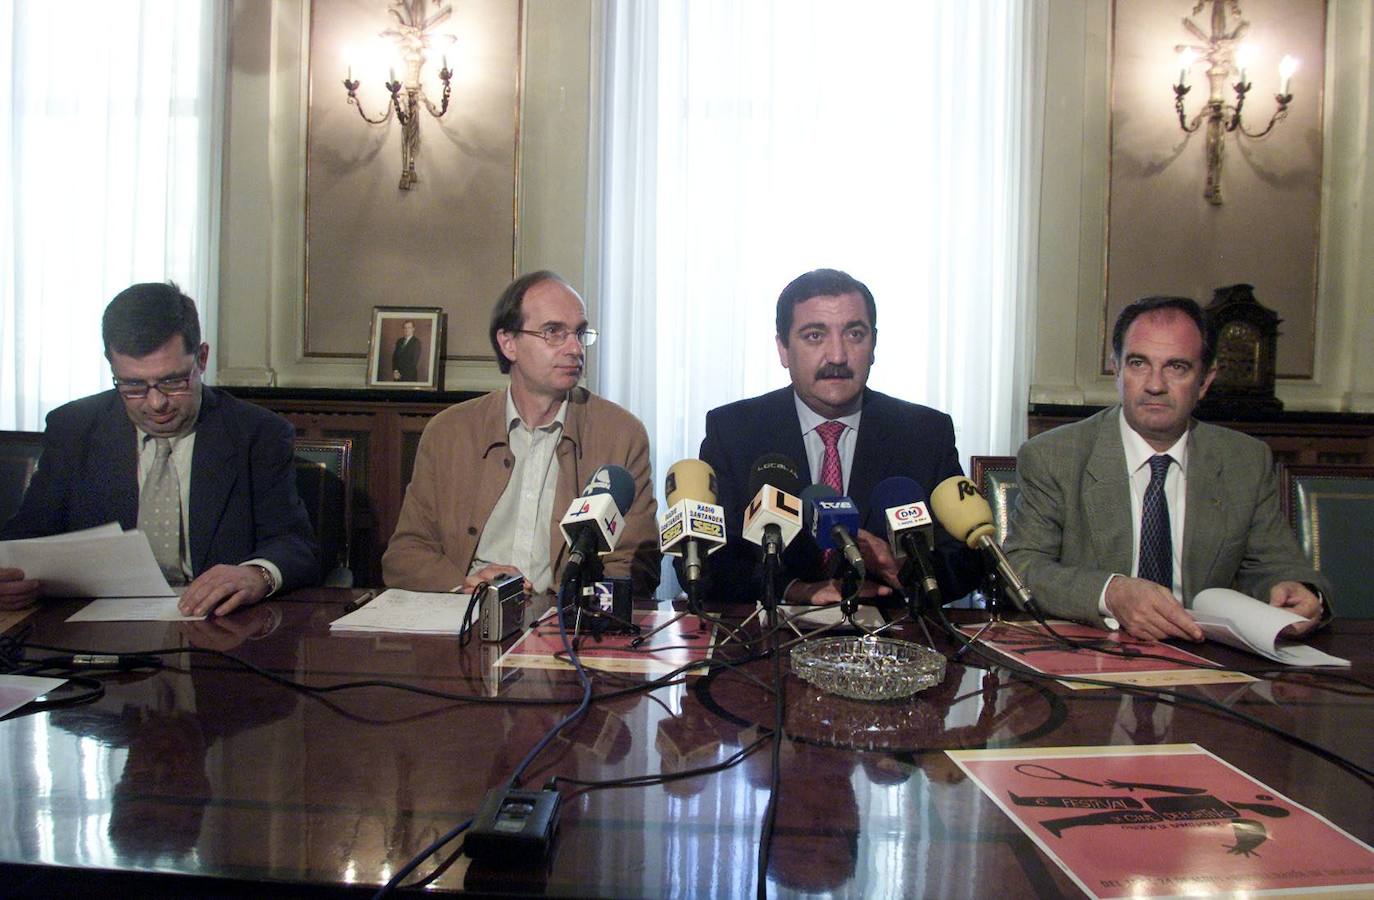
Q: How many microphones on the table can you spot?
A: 6